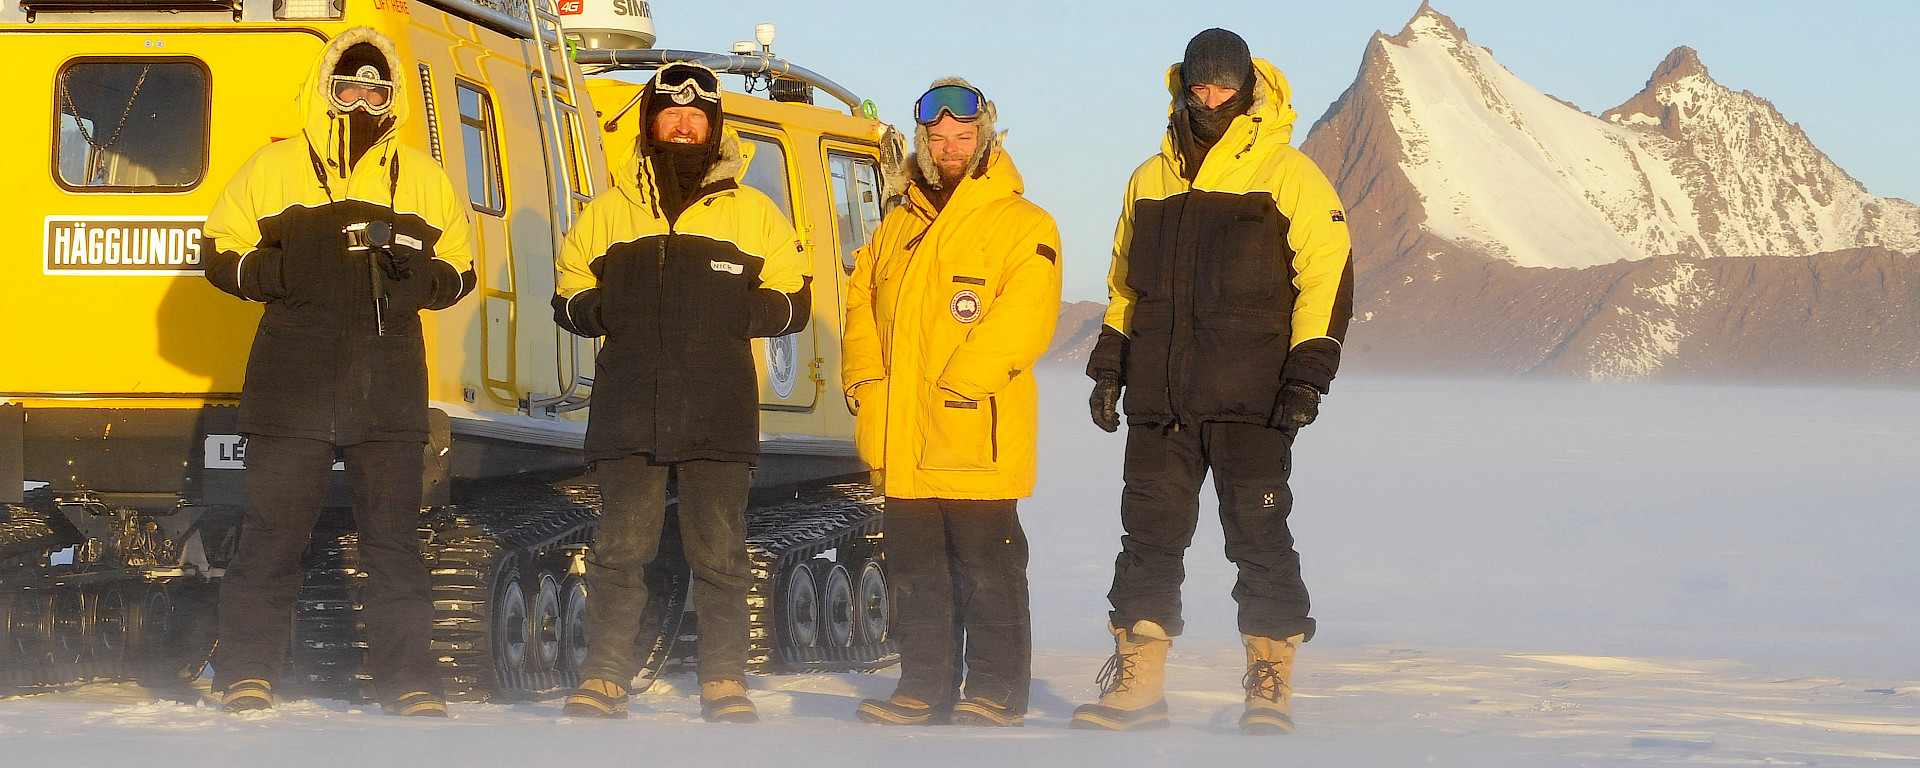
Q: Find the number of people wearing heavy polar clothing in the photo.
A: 4